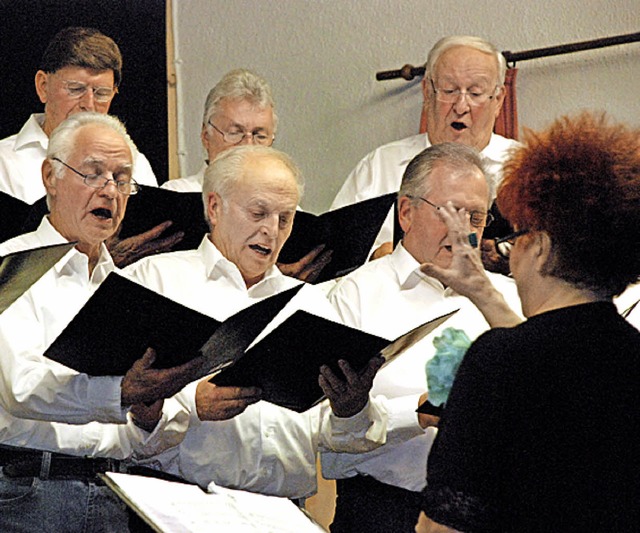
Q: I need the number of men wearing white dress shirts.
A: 6